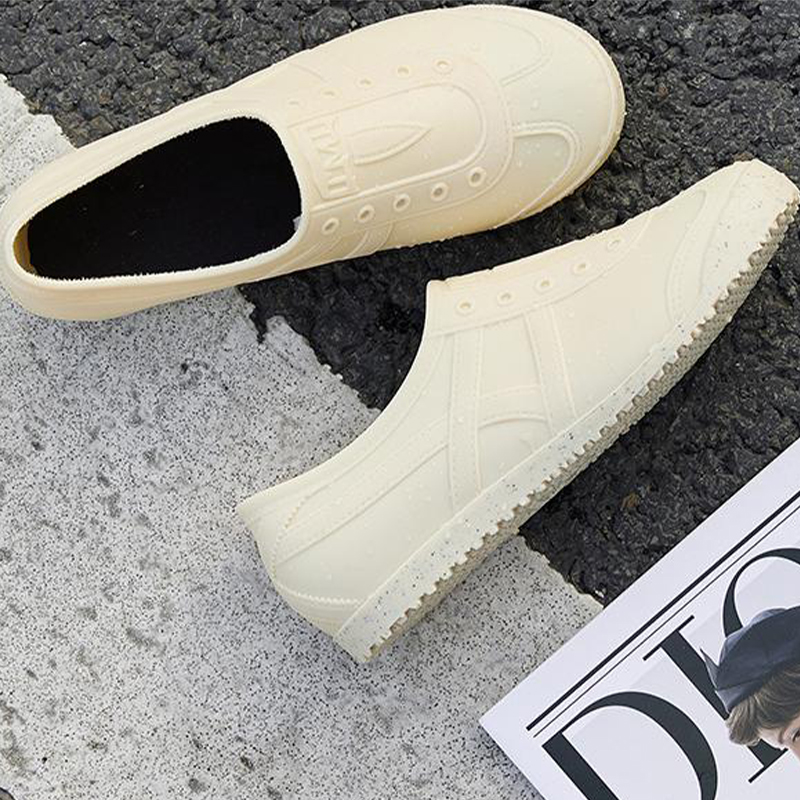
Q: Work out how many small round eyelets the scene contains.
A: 15